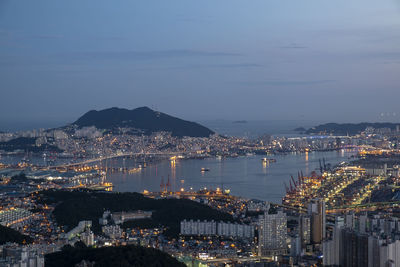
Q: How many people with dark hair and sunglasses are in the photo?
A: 0